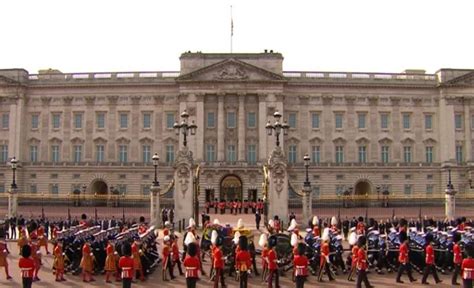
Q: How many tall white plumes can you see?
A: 14